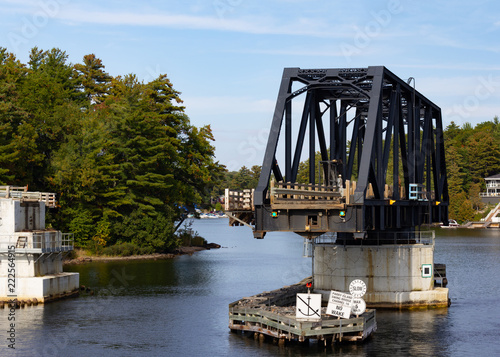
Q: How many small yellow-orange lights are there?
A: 2